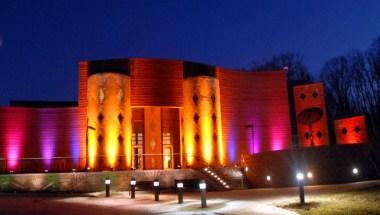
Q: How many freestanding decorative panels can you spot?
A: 2